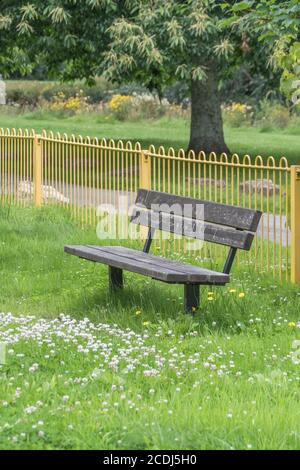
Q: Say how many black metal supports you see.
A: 4